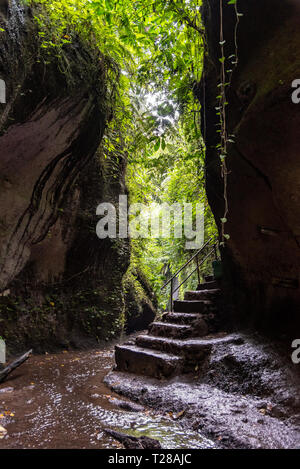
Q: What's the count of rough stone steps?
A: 8